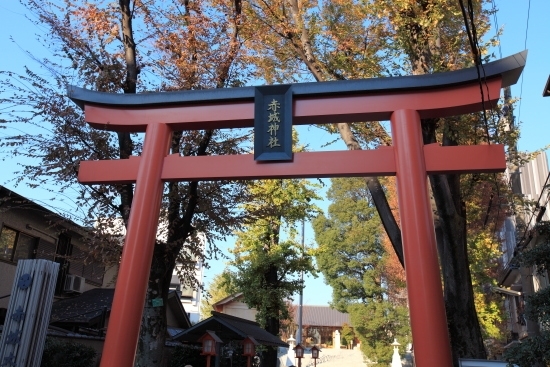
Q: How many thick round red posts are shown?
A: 2